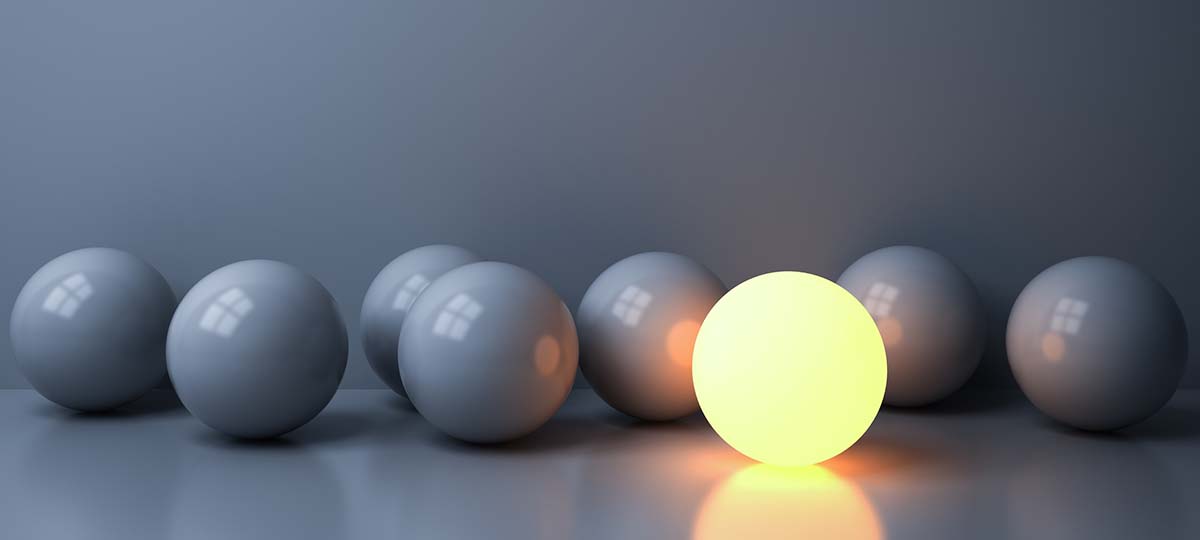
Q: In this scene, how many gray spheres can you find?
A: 7